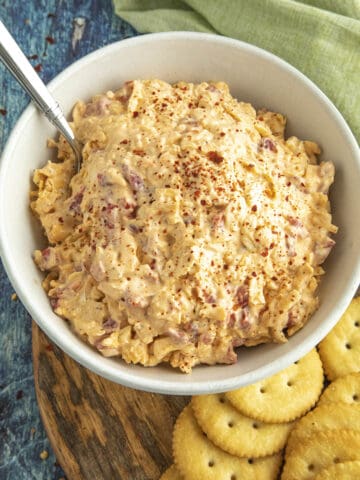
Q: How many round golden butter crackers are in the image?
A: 9